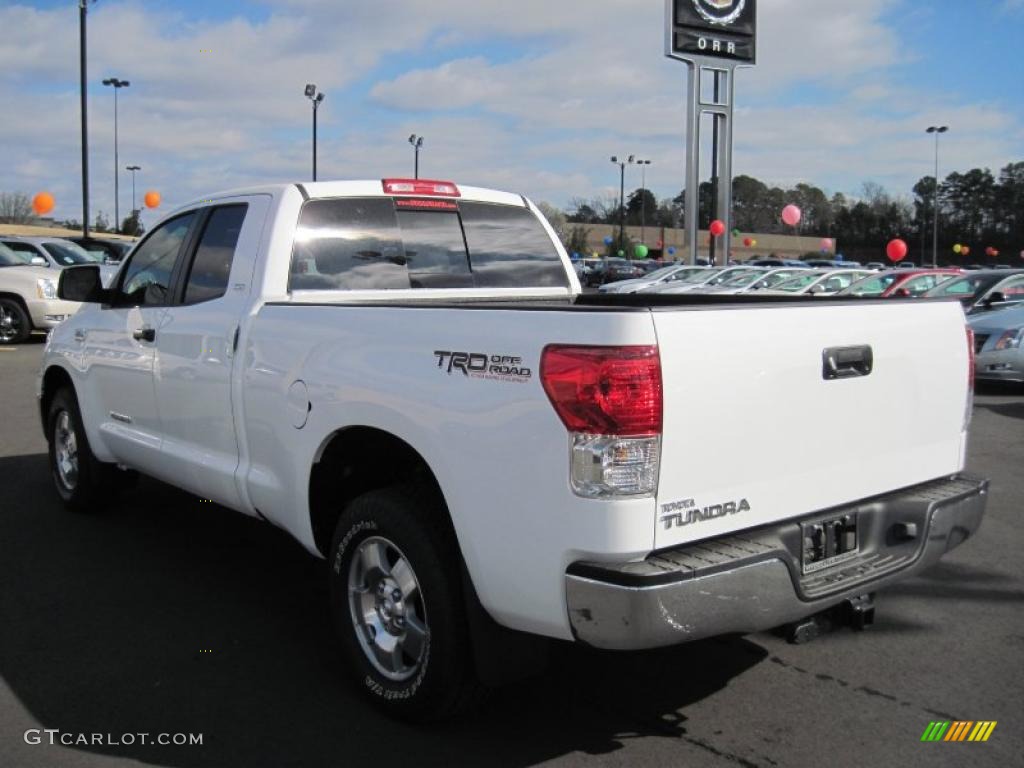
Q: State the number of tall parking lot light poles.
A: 8